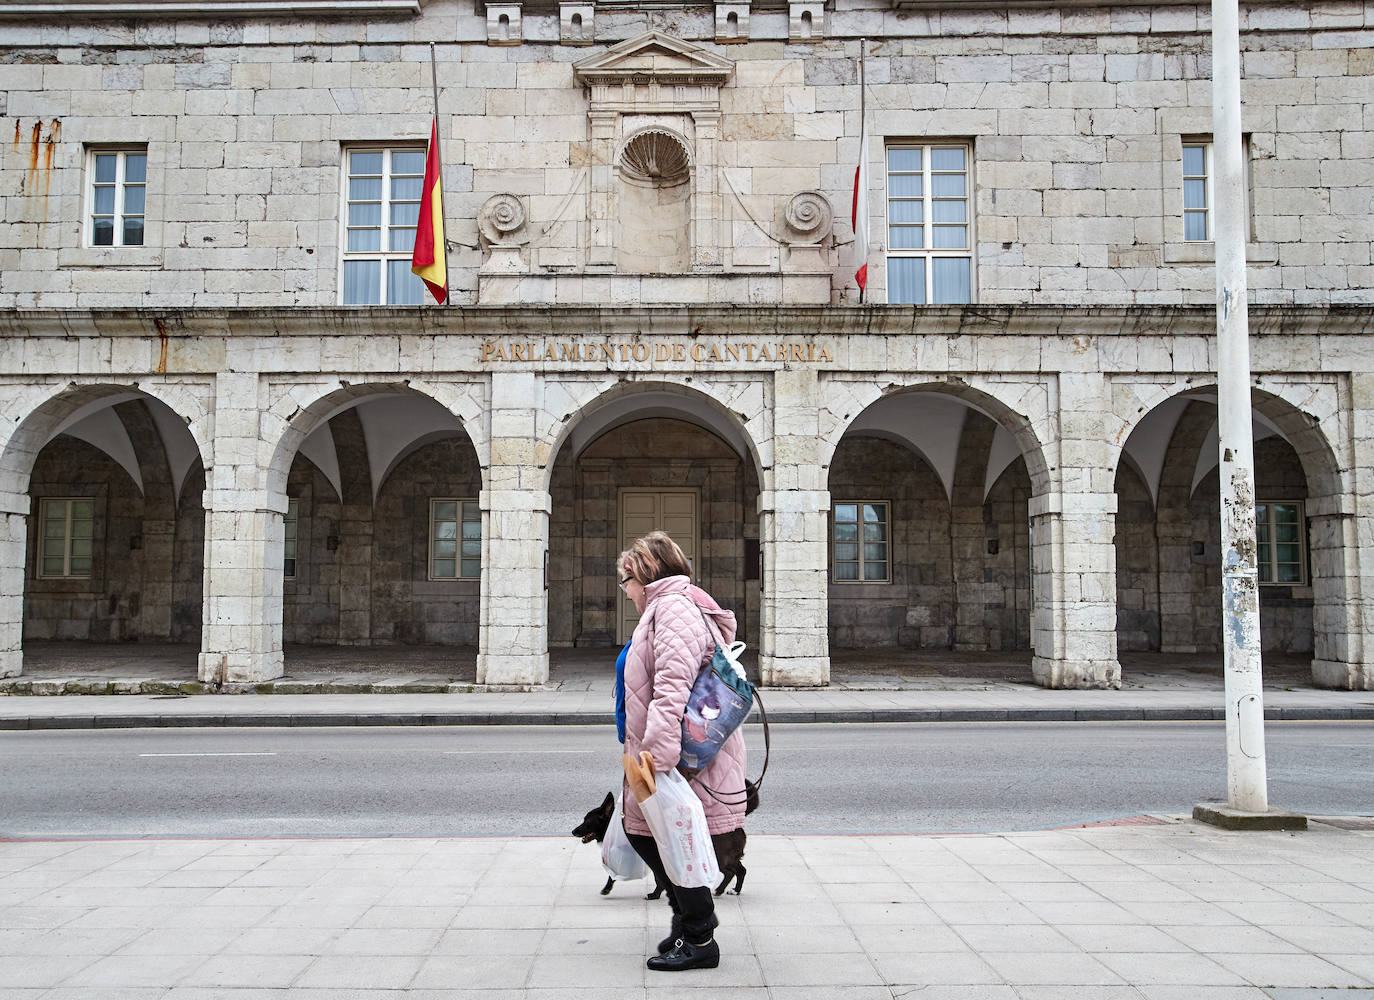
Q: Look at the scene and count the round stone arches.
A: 5